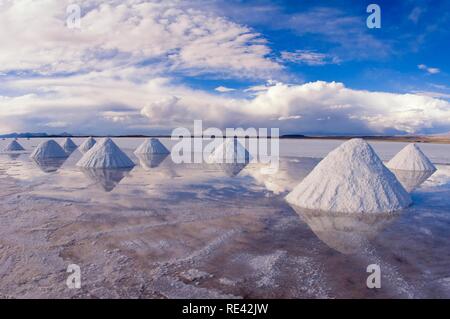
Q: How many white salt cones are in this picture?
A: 9